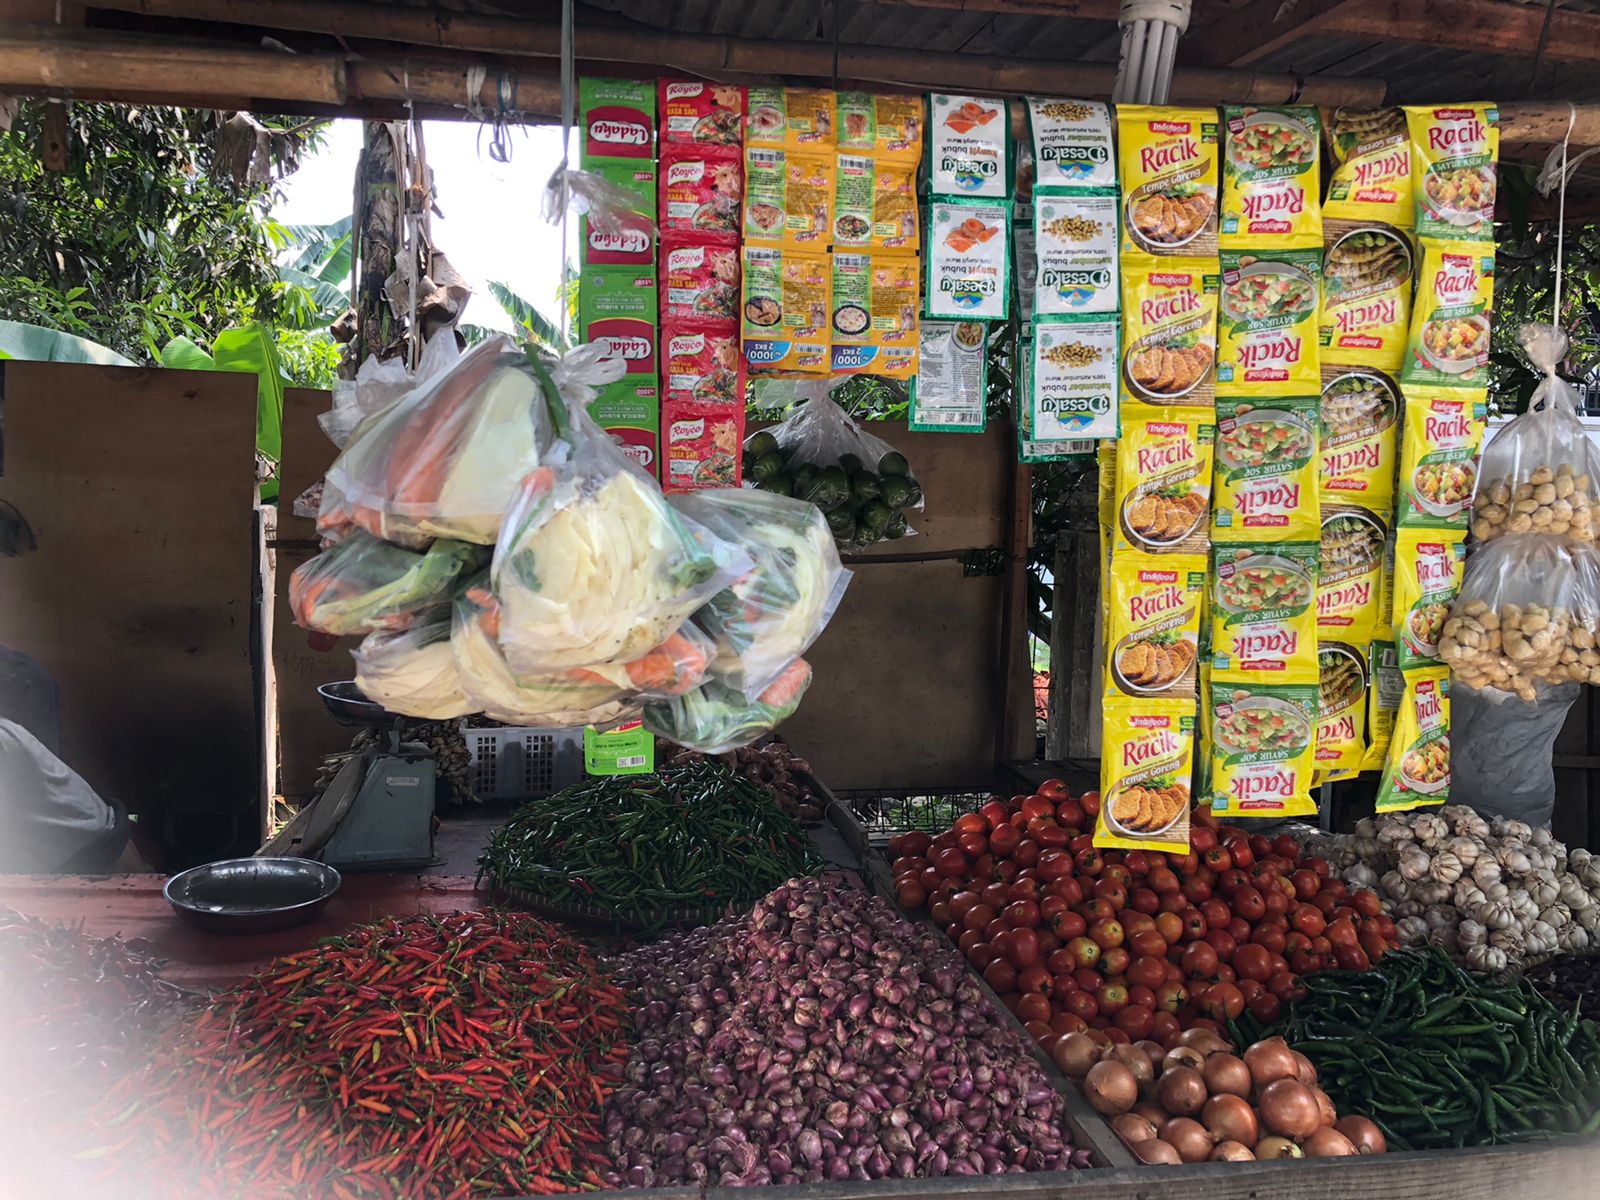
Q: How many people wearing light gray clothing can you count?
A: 1